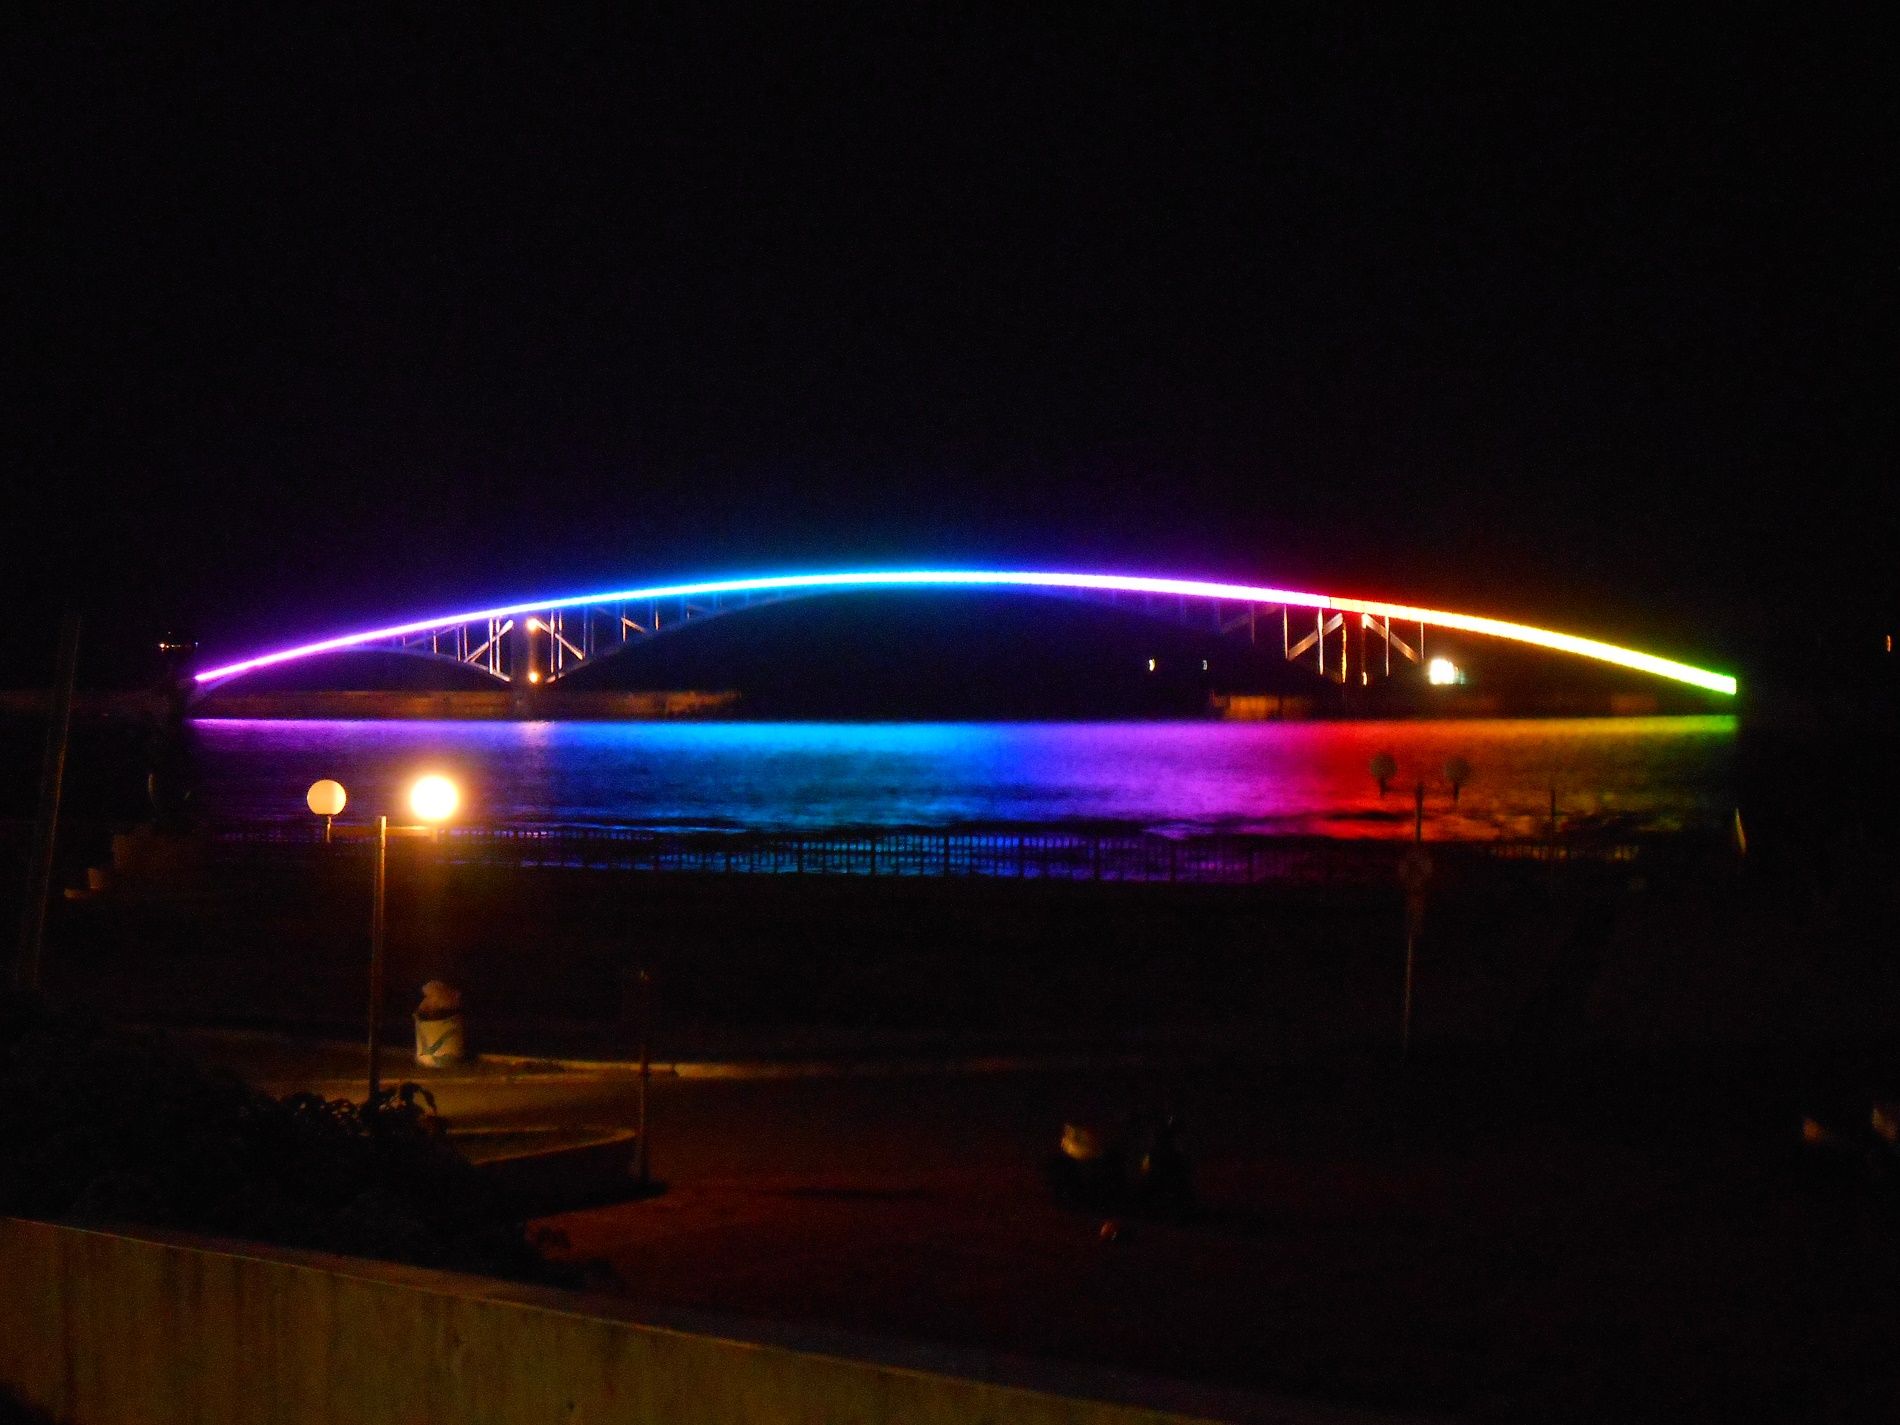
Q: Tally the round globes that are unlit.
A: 2